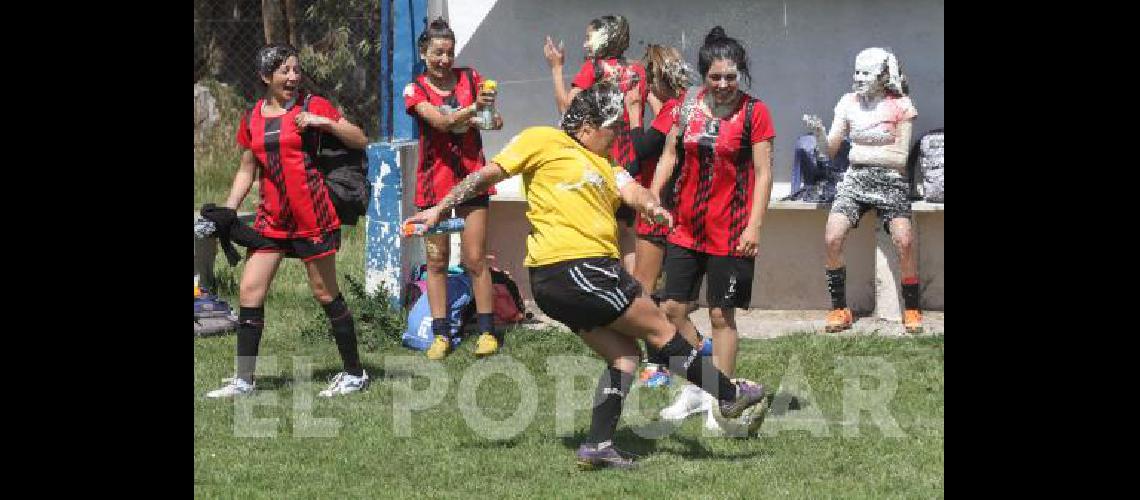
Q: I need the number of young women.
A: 7